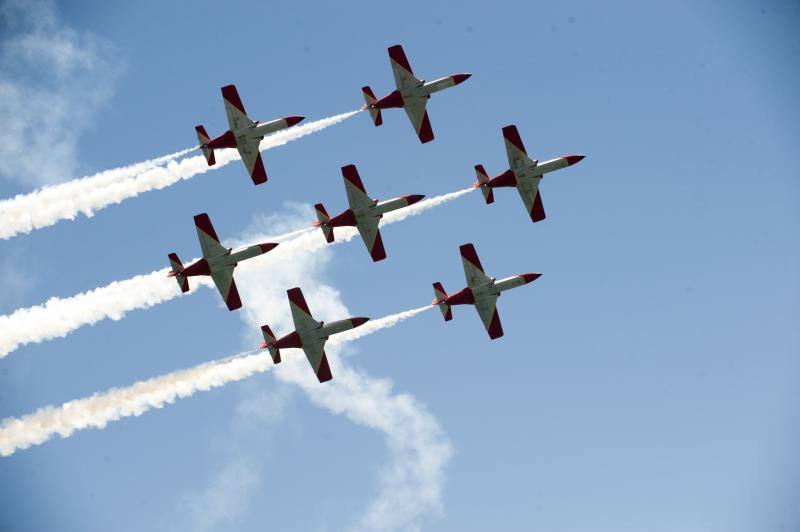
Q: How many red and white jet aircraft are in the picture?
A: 7